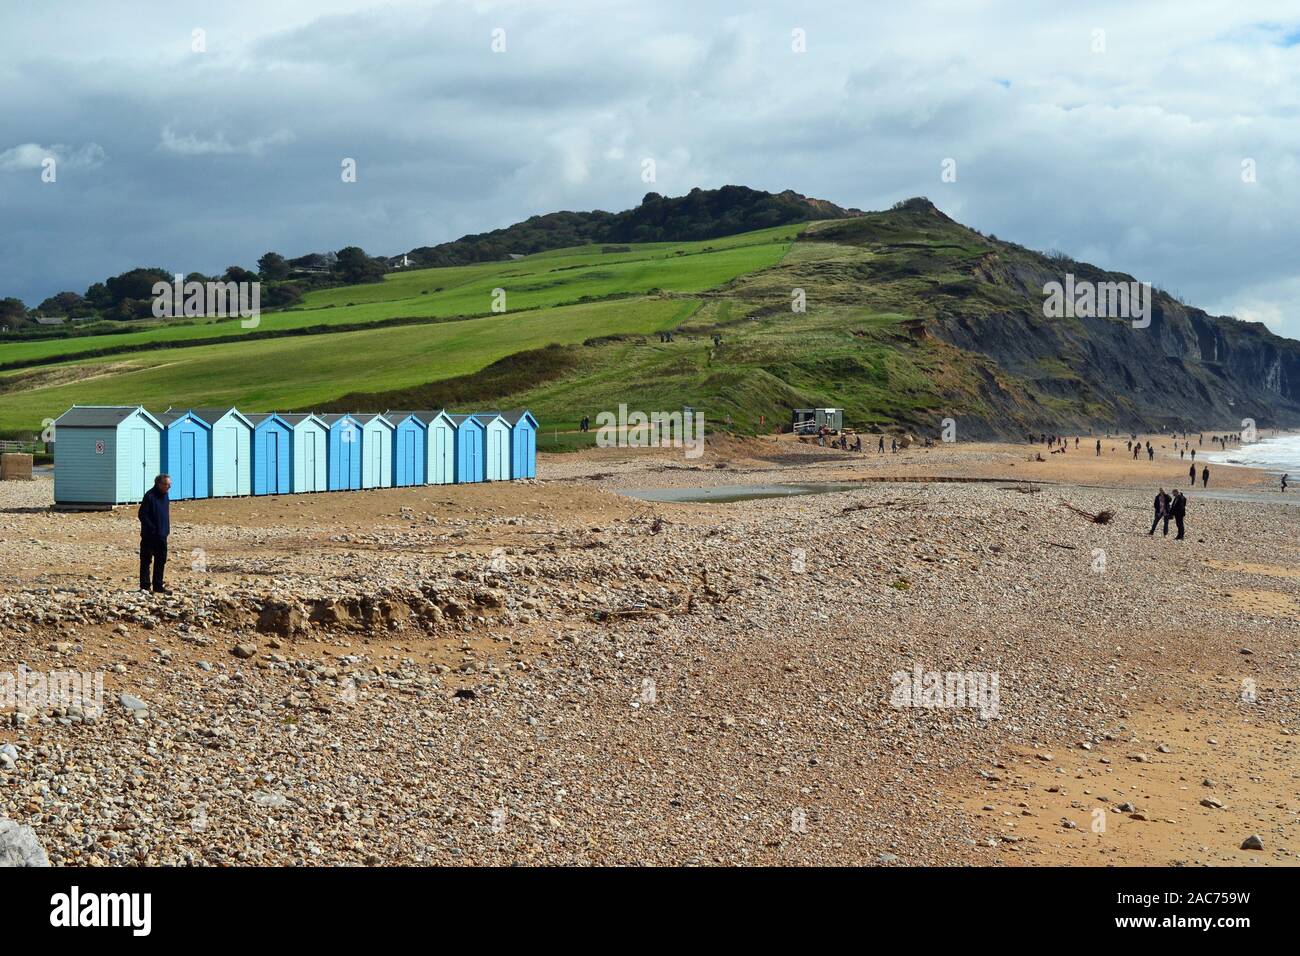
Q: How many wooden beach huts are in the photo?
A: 12